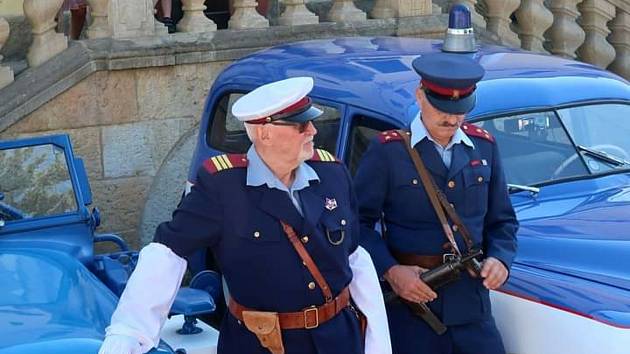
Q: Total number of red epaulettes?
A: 4